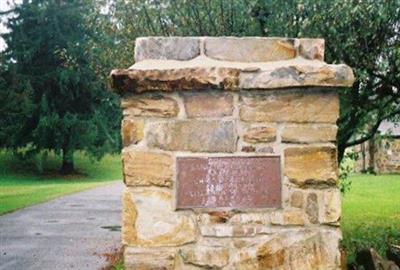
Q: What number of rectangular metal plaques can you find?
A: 1